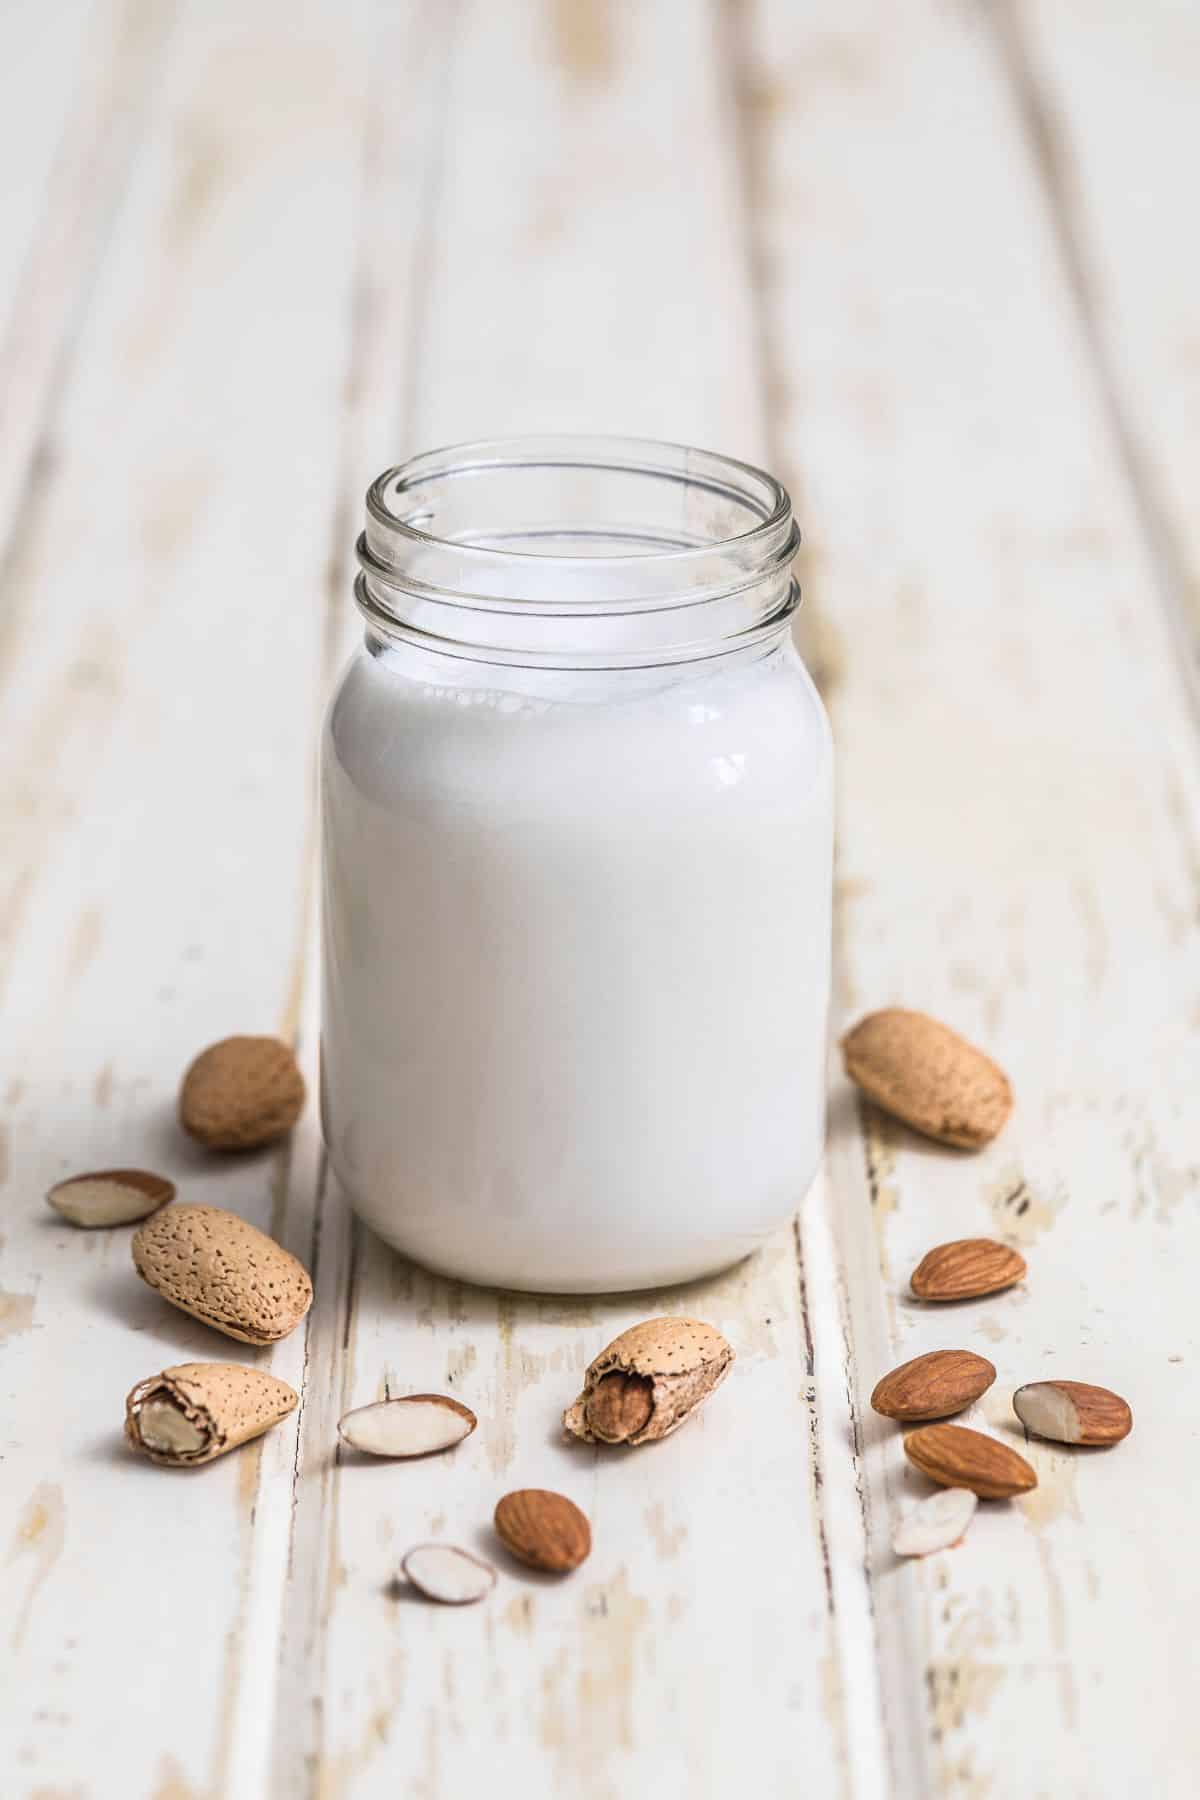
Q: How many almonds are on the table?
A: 14